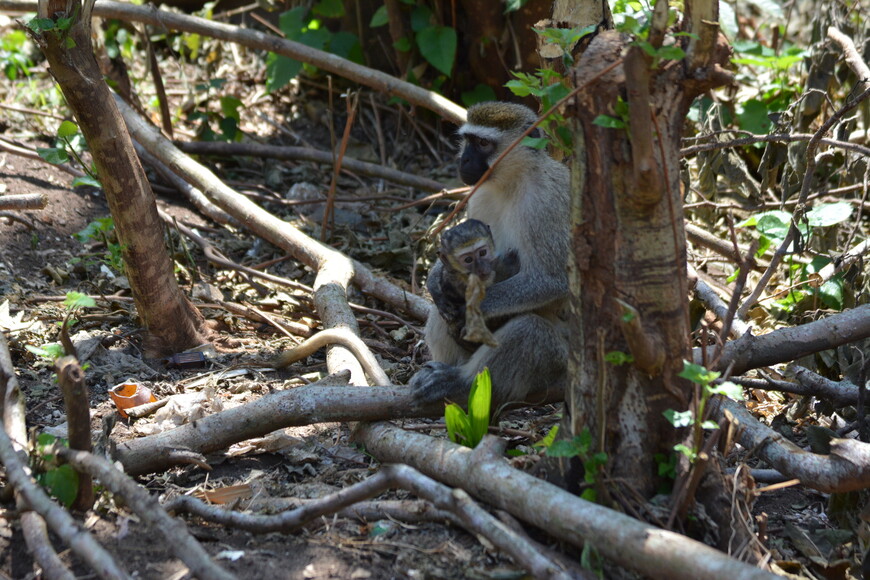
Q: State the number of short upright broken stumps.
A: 1